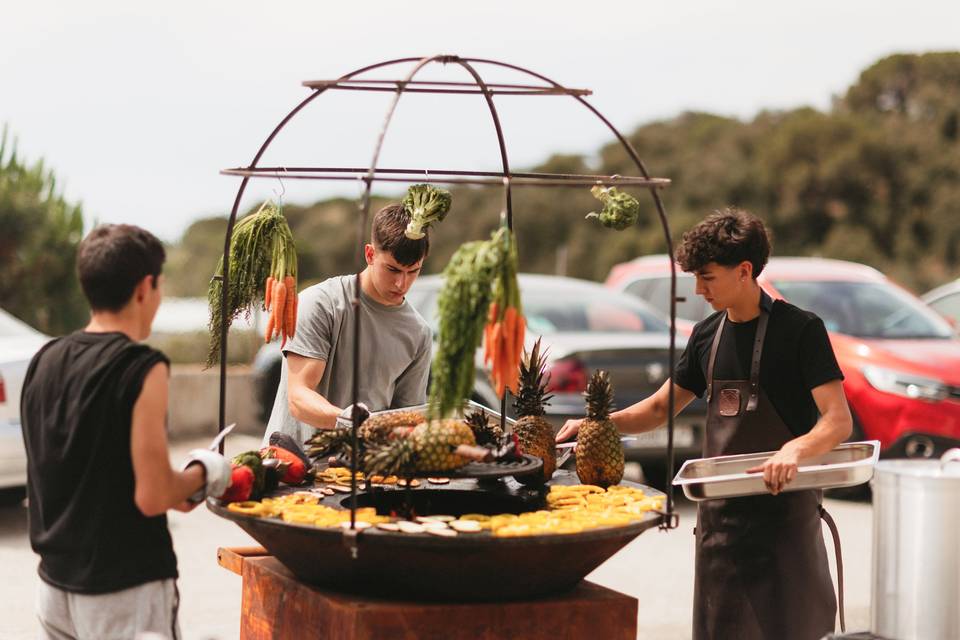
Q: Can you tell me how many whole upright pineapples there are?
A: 2